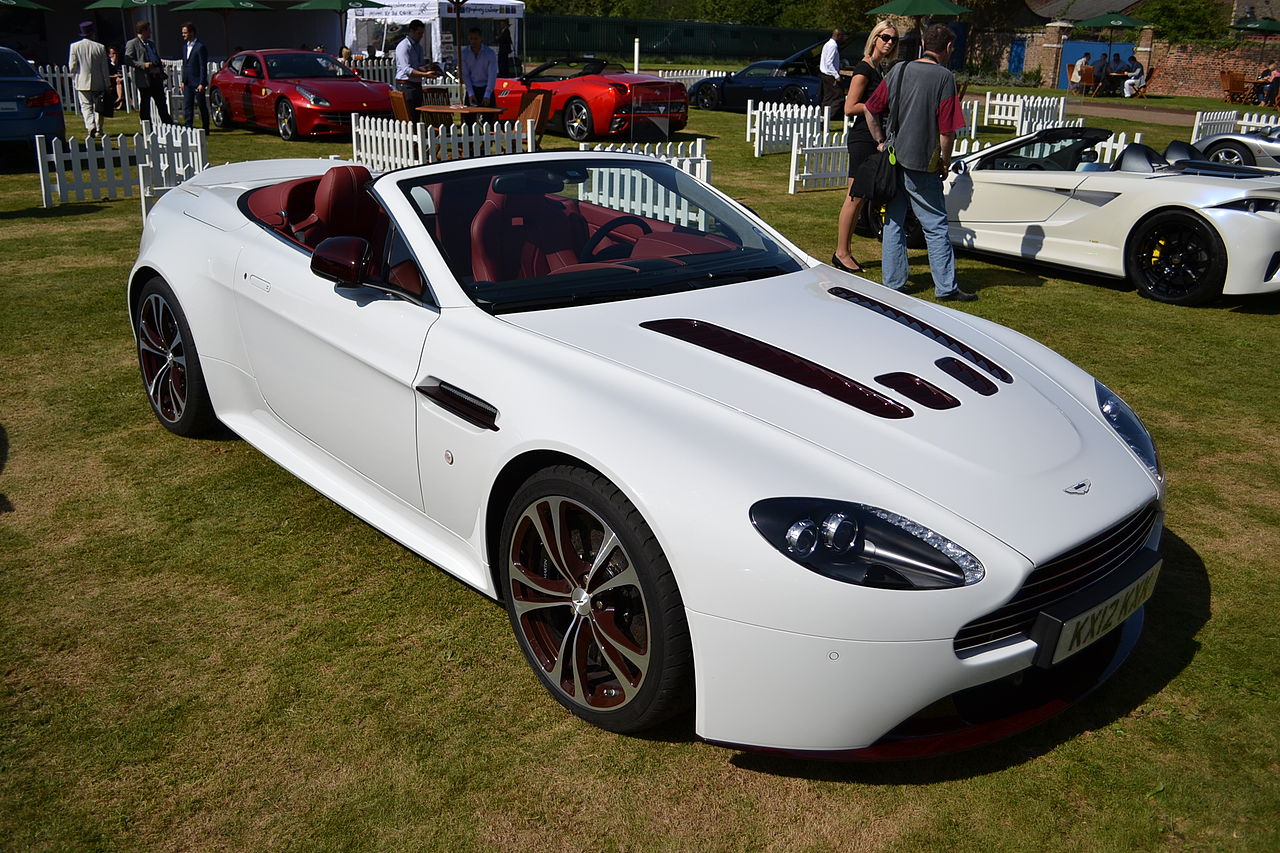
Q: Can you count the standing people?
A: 9